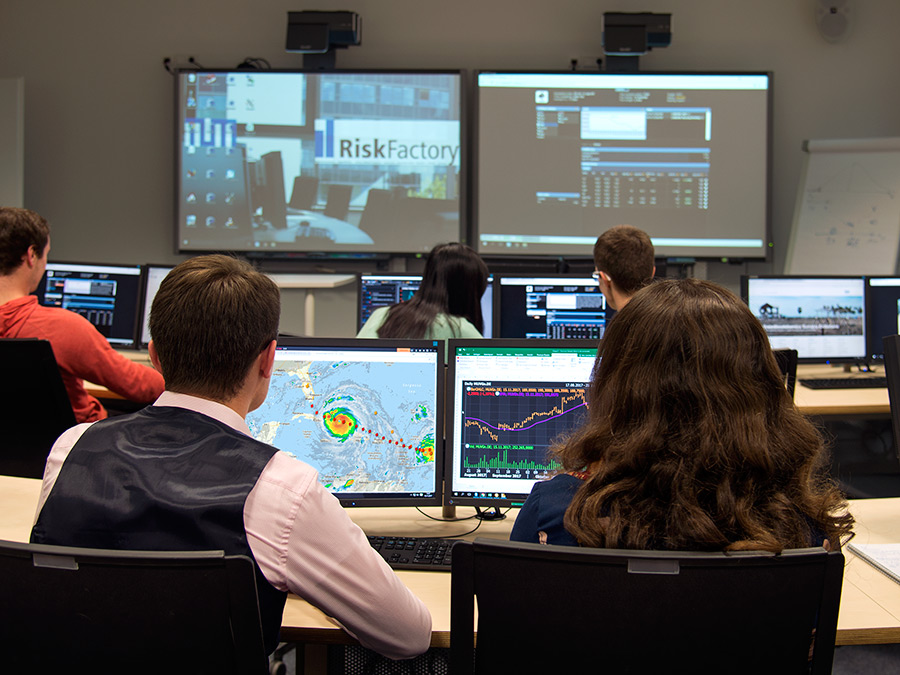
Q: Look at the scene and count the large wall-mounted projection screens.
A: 2